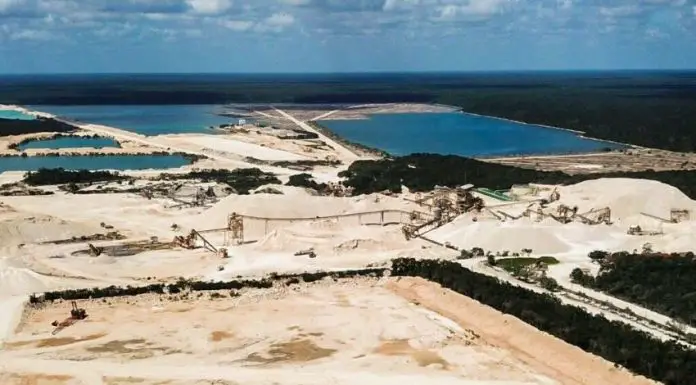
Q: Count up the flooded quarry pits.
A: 5